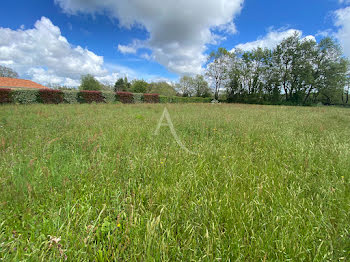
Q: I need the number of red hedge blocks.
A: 5